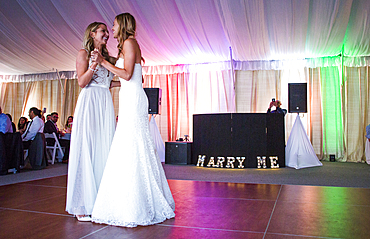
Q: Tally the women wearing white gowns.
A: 2